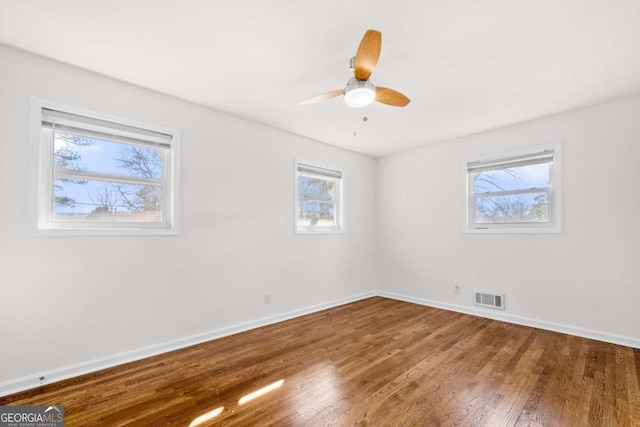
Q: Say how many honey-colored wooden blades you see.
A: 3